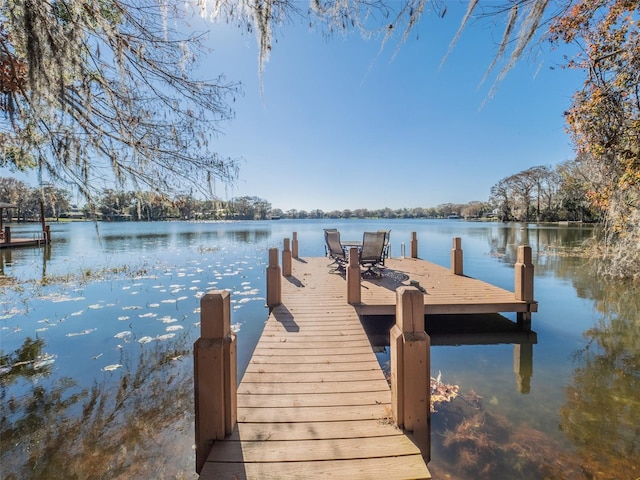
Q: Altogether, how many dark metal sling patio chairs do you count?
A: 4